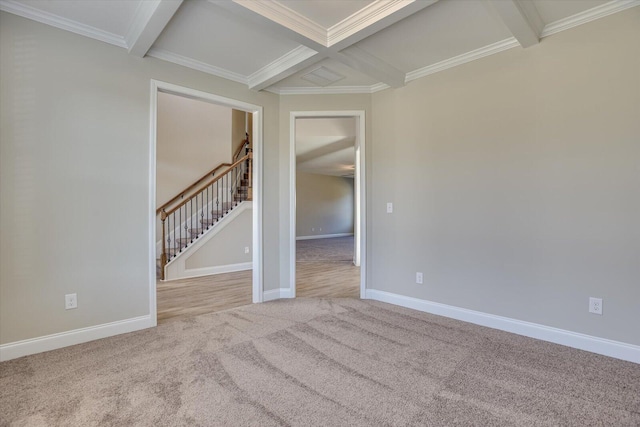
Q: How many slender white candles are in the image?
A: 0